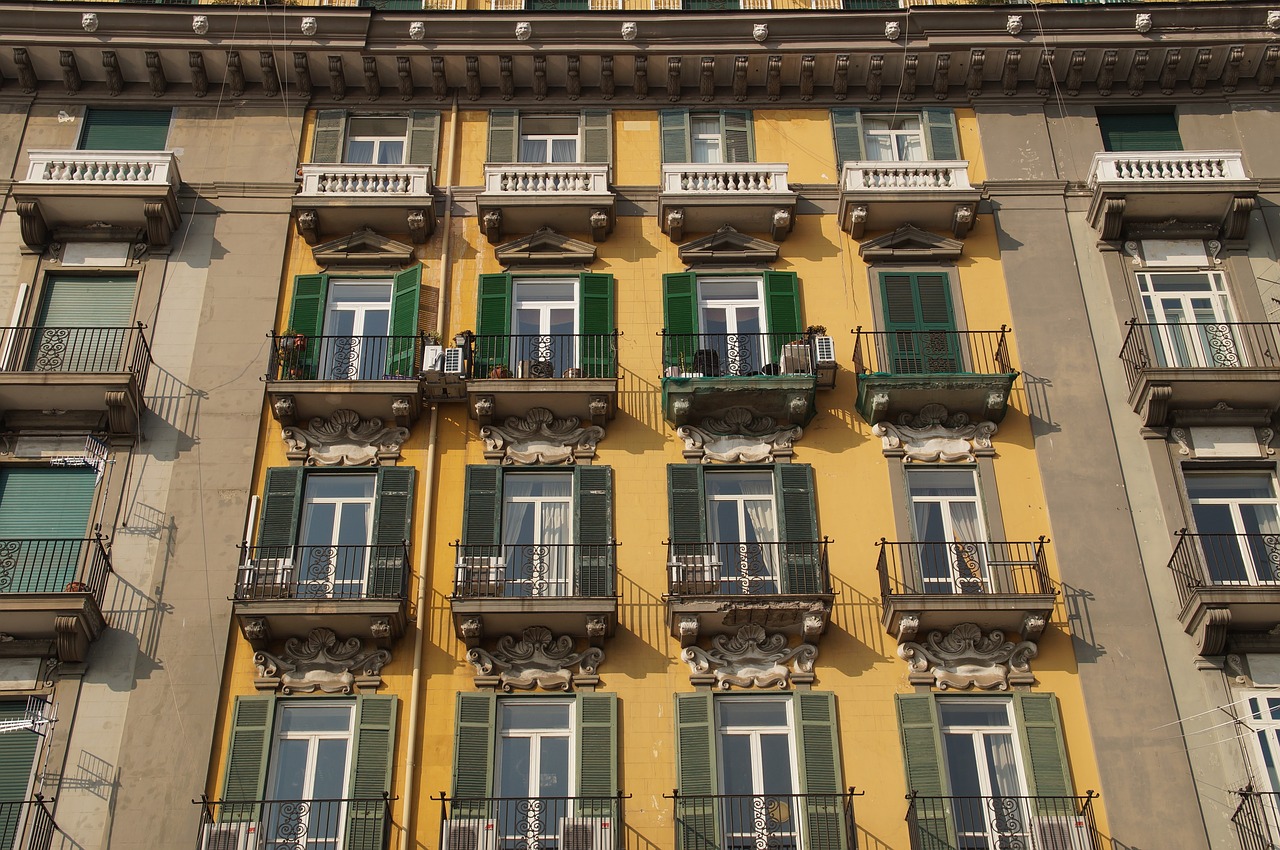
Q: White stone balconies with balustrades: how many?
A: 6